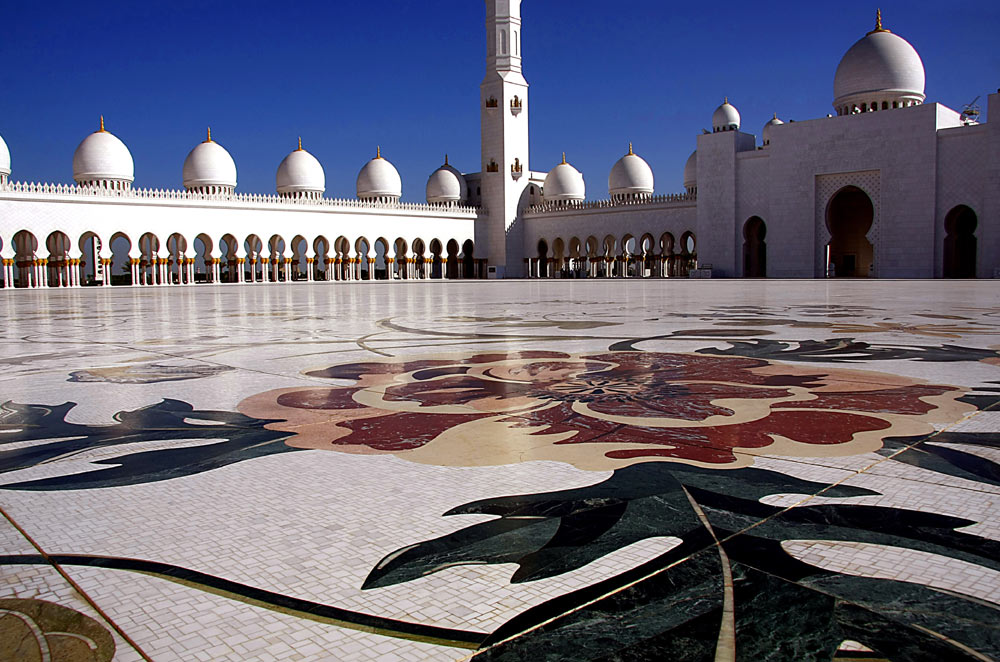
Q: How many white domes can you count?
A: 12